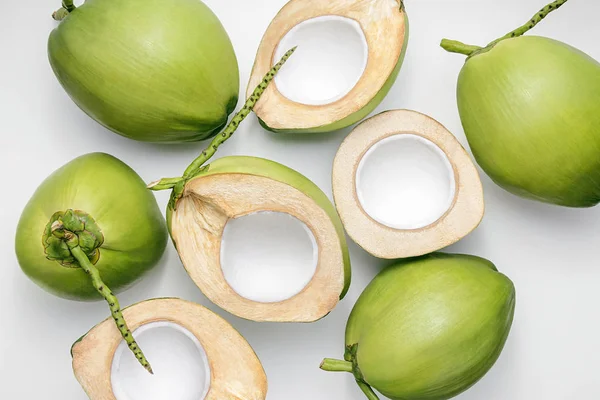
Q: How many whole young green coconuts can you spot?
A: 4